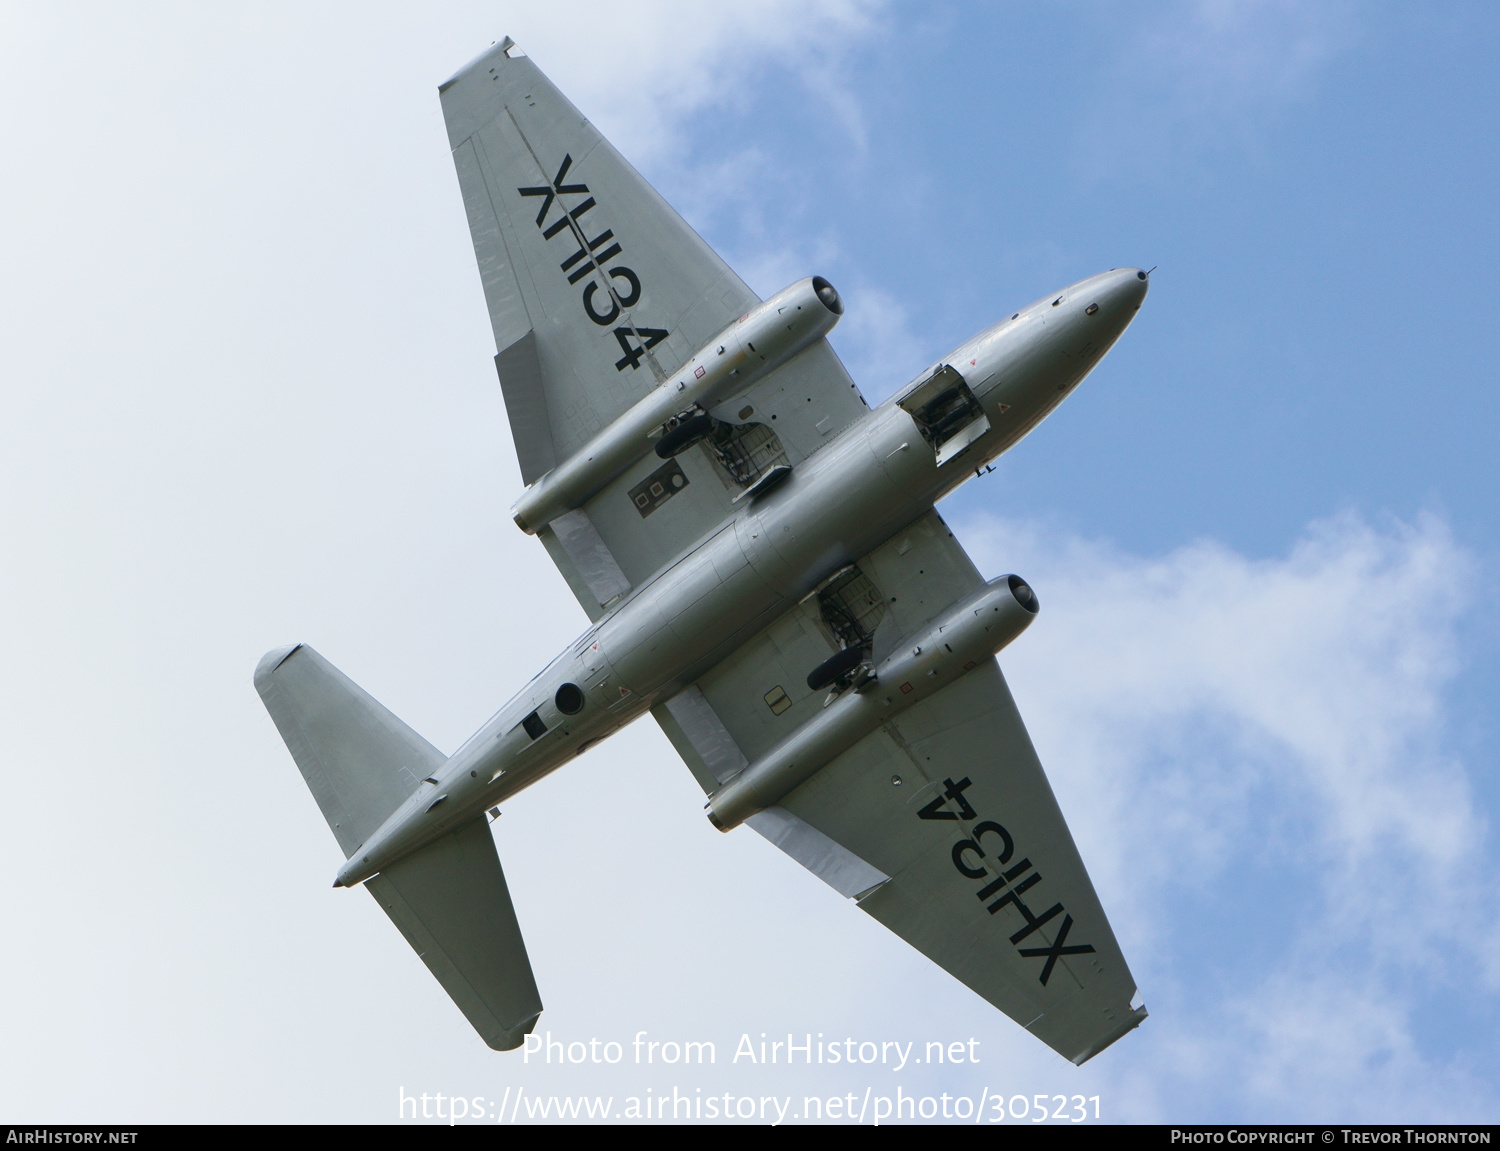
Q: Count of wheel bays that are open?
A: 3